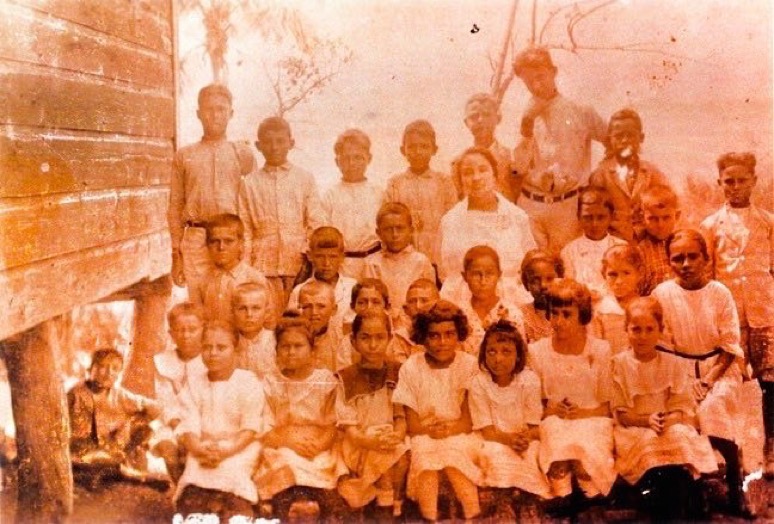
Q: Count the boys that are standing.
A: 8